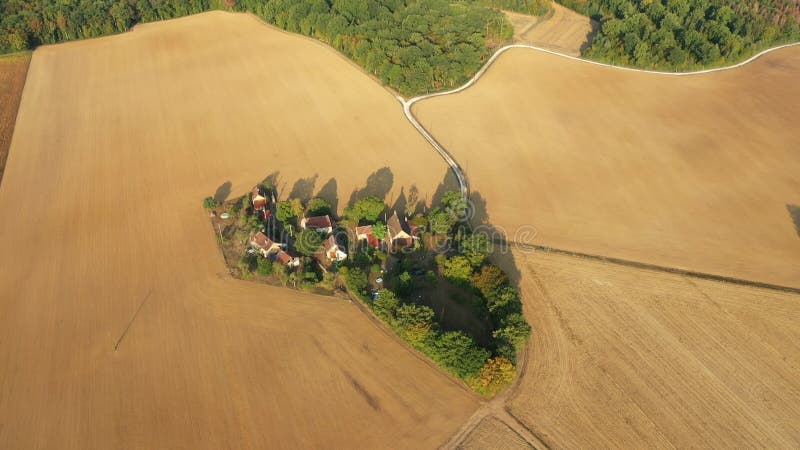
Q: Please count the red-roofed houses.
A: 7